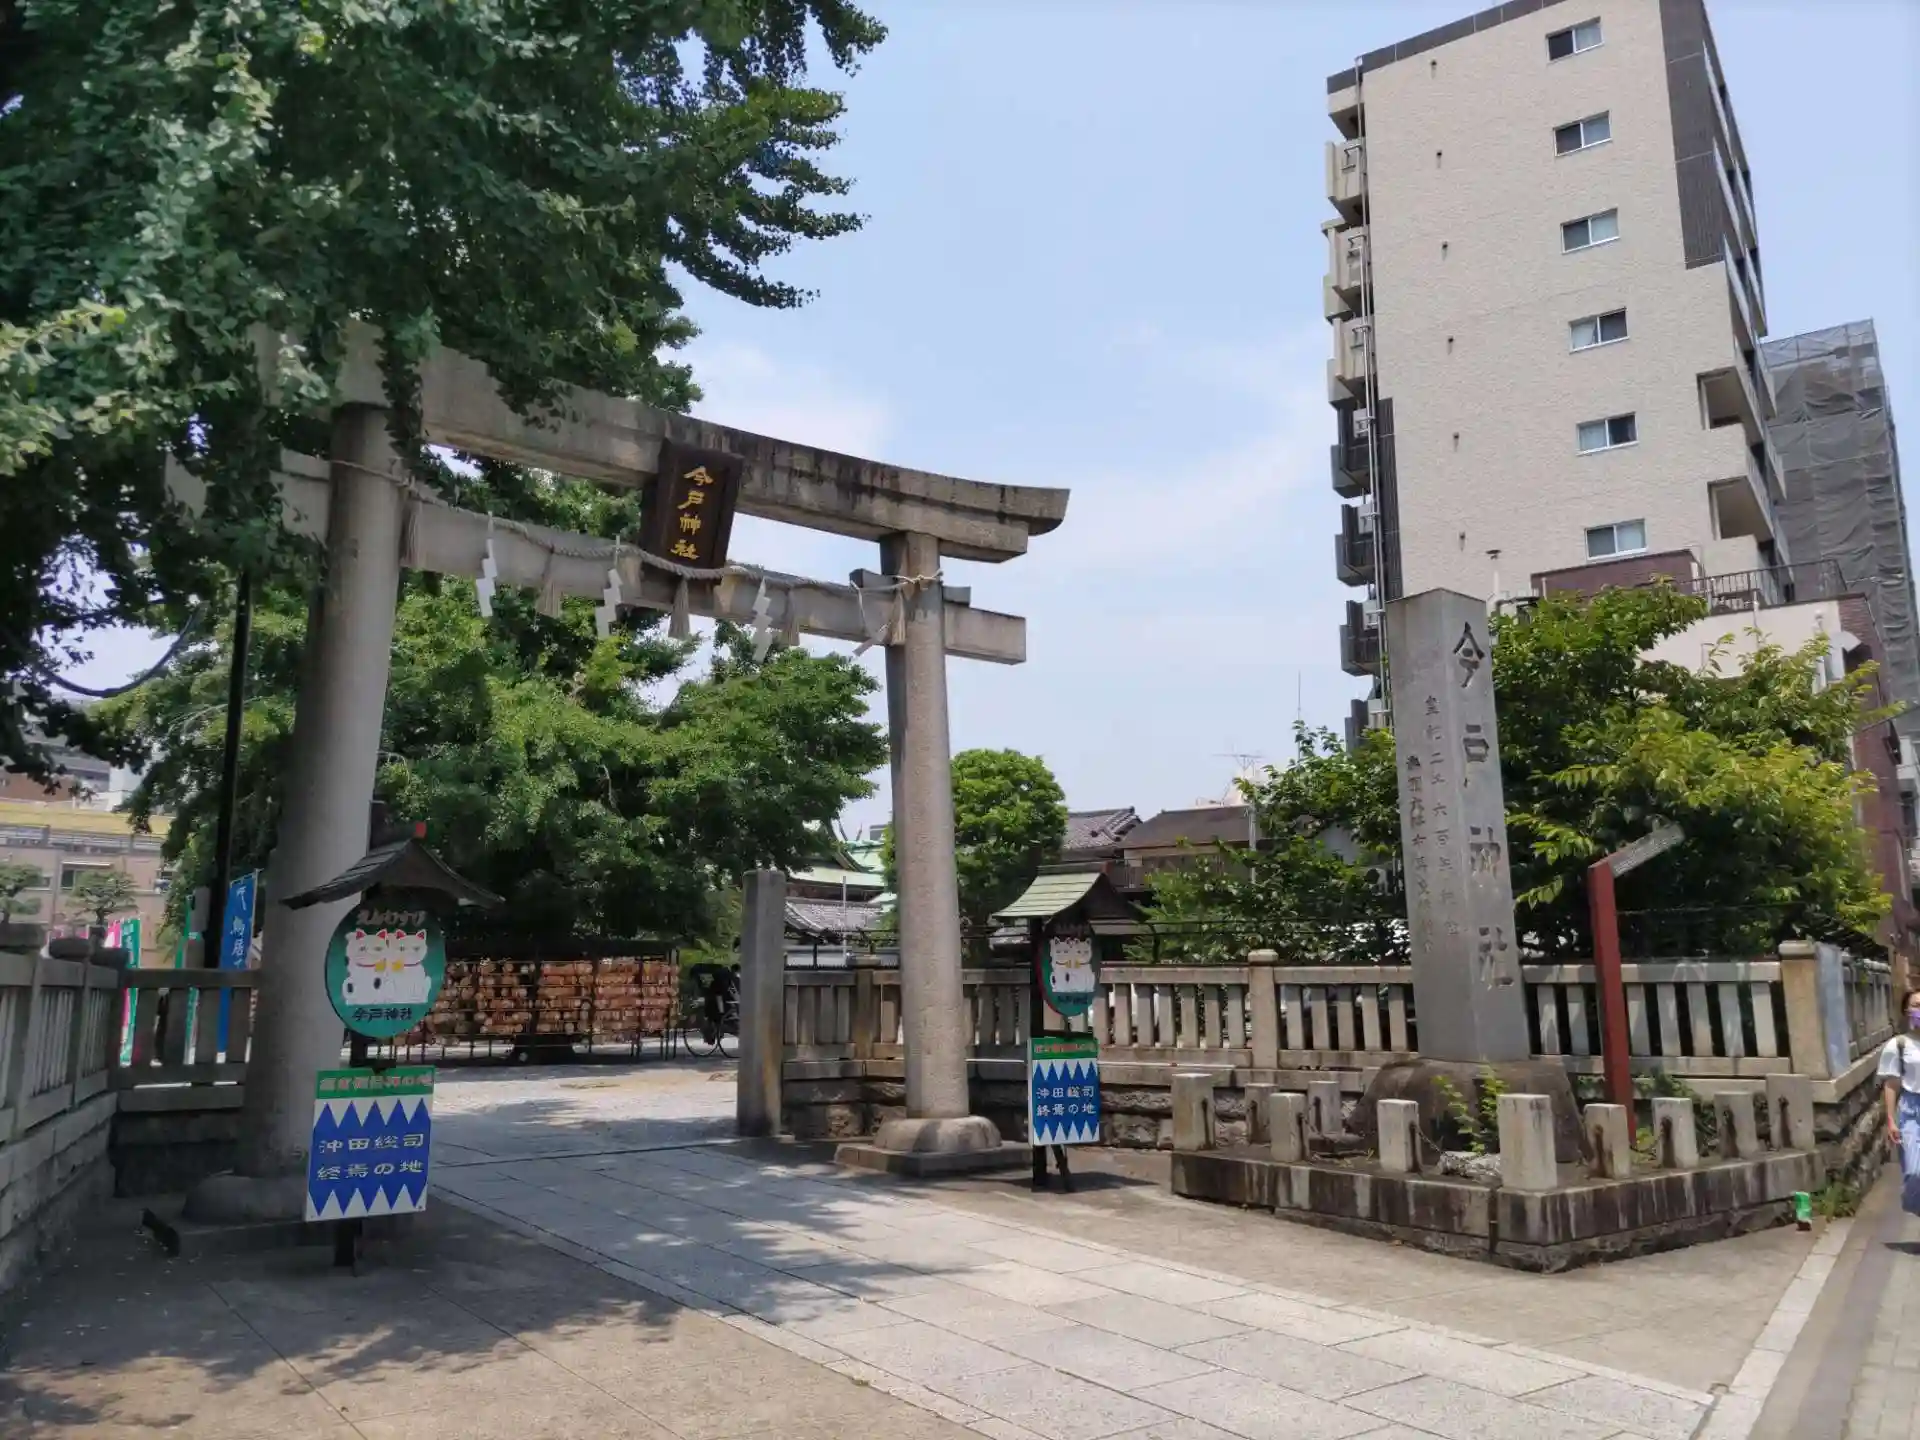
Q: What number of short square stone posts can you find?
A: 10